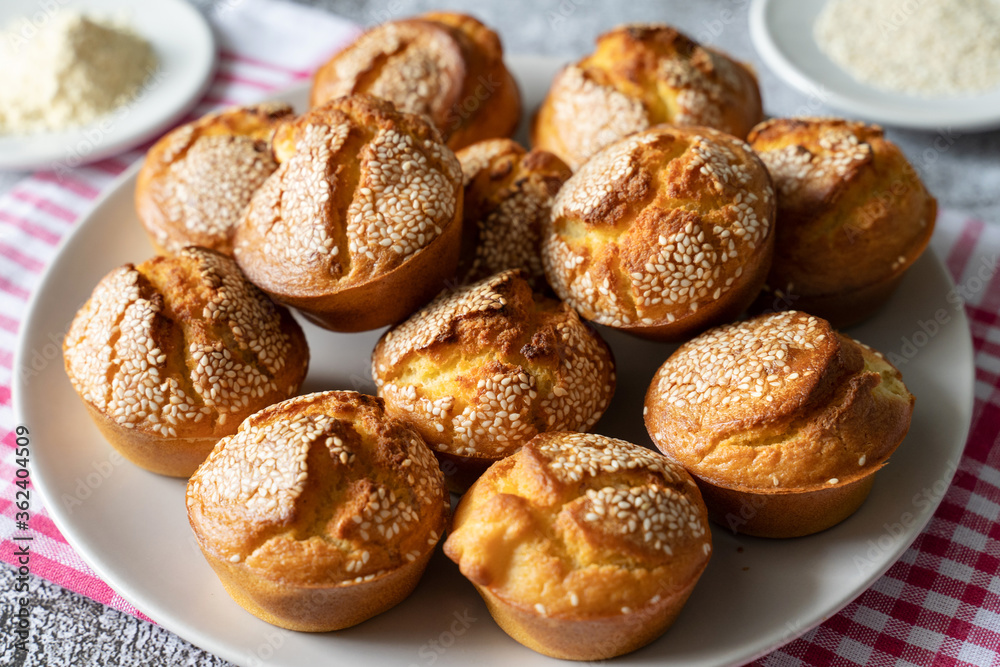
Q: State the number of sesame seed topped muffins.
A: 12